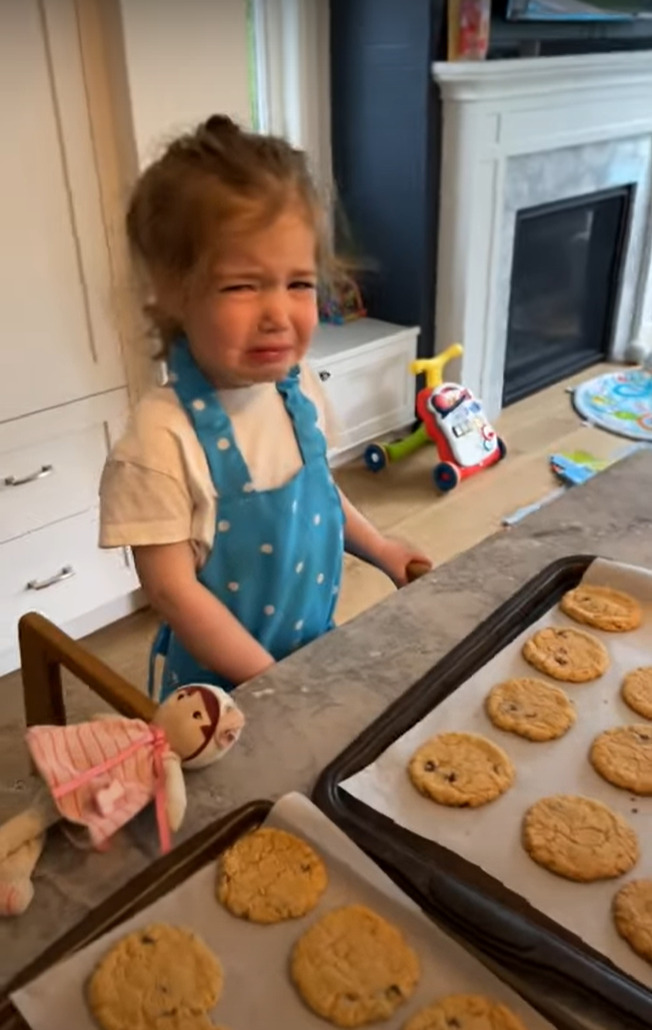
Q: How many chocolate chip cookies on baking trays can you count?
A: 12